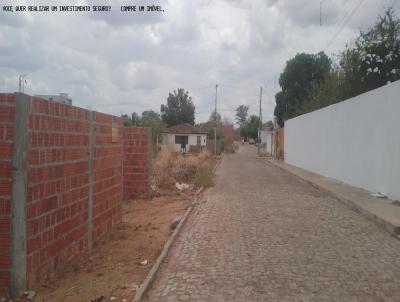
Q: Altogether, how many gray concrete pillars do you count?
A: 3